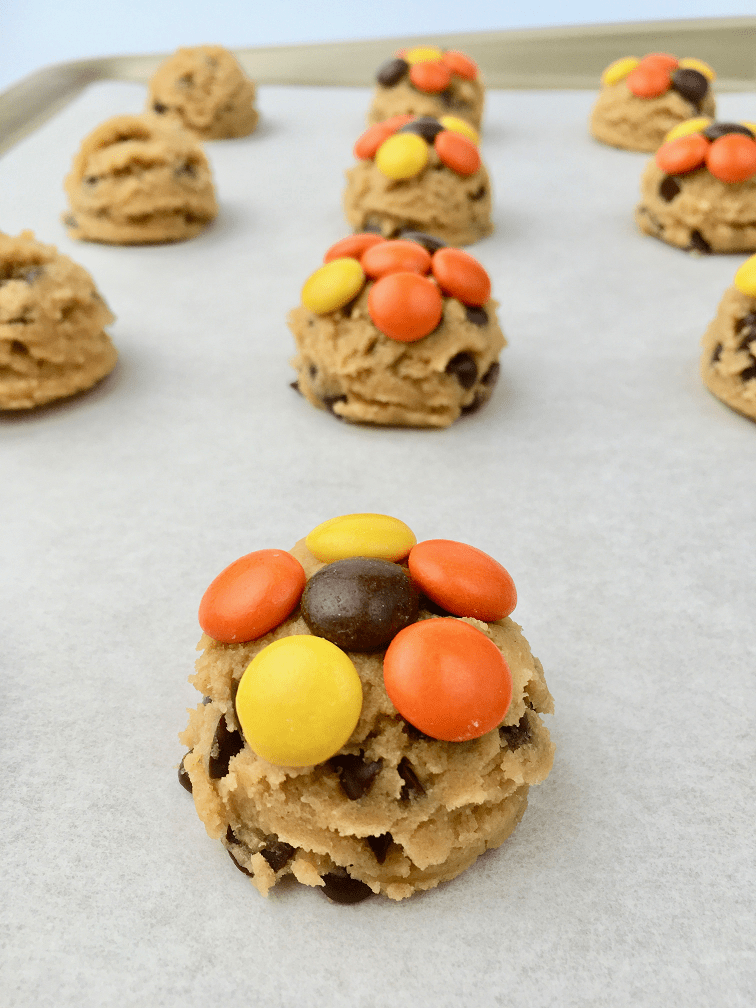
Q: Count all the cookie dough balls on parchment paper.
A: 10